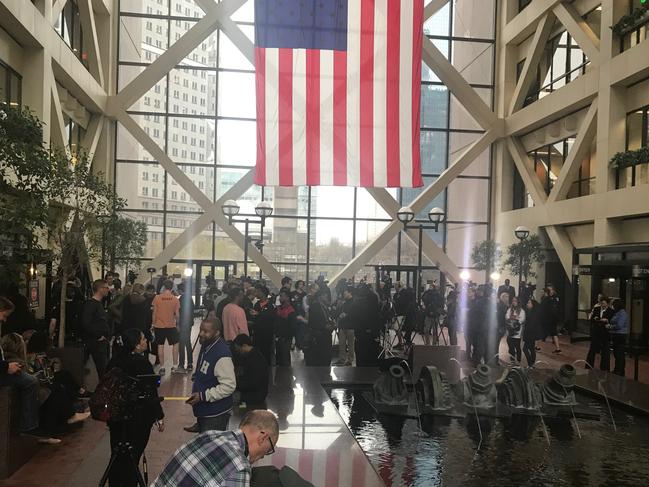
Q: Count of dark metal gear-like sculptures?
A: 5